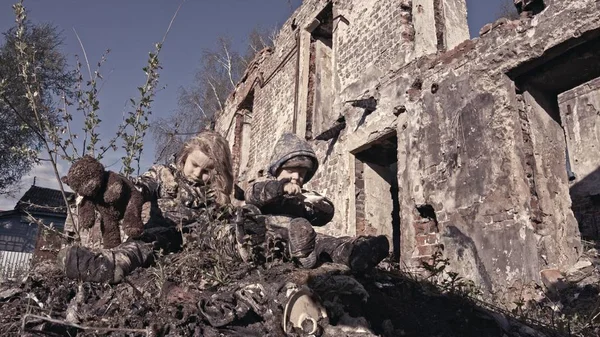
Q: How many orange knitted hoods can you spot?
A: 0